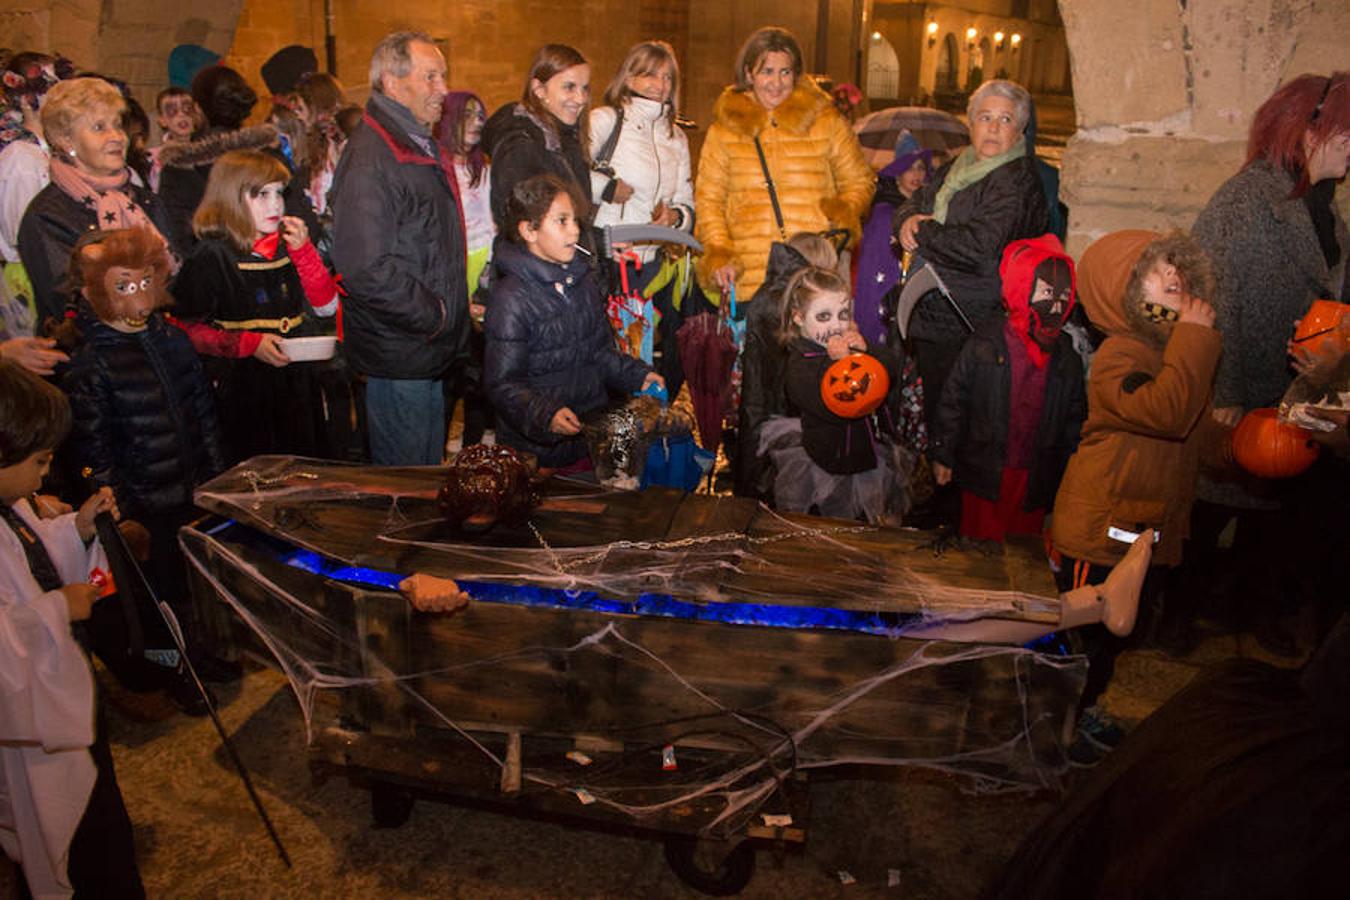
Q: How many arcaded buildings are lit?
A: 1